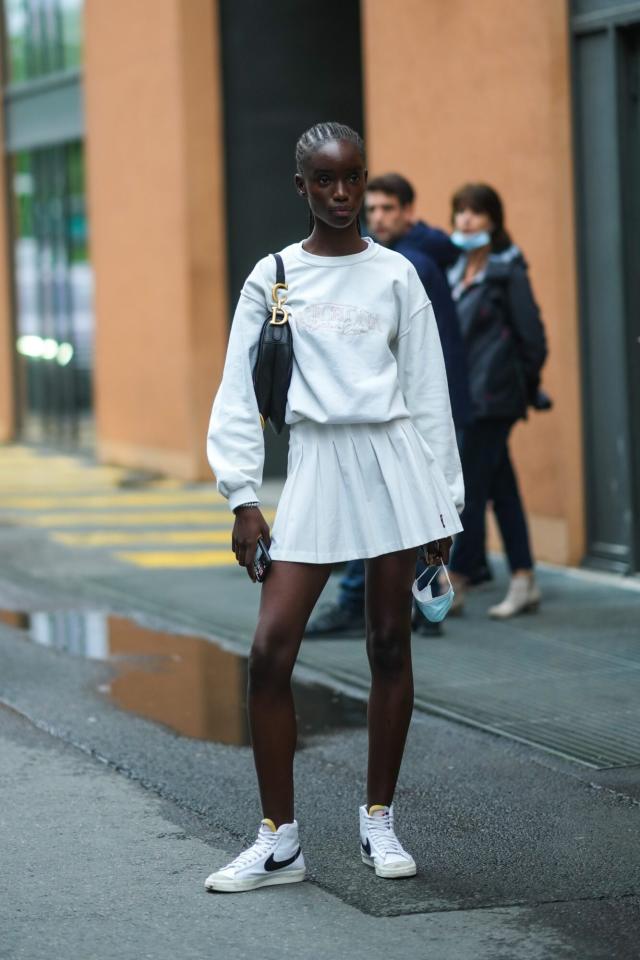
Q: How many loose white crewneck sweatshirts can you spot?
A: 1